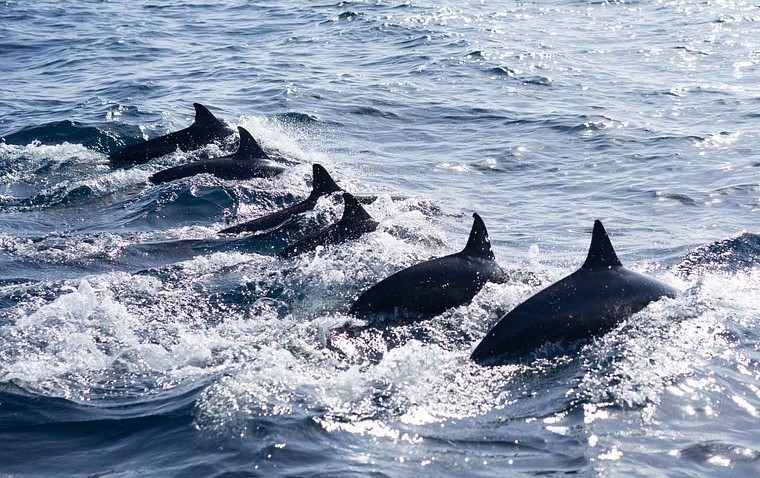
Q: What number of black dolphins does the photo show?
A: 6